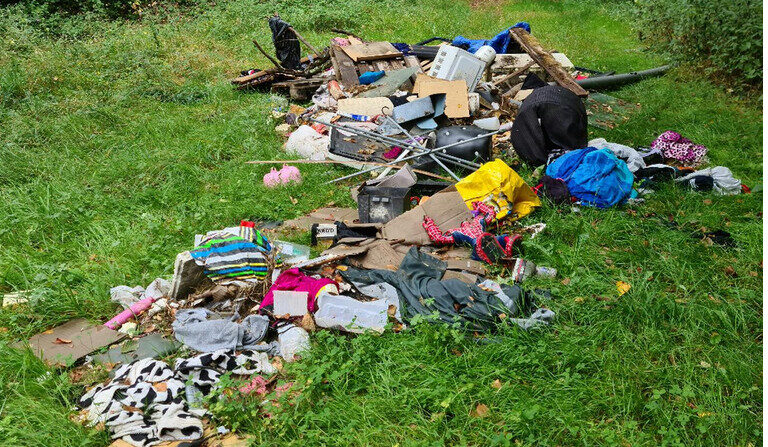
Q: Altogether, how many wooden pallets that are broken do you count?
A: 1